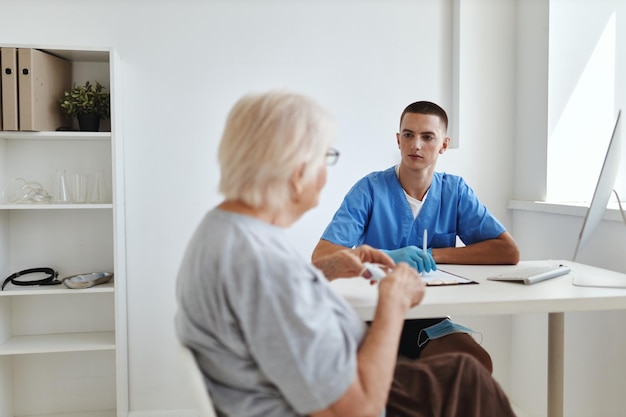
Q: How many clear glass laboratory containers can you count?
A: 3